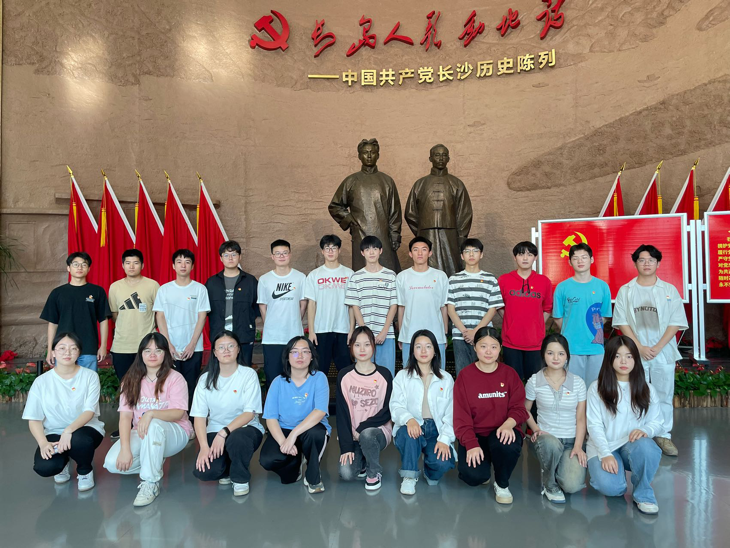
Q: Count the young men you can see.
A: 12